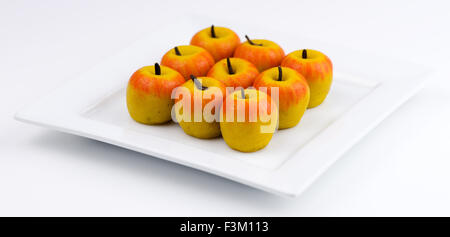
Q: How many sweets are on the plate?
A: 9